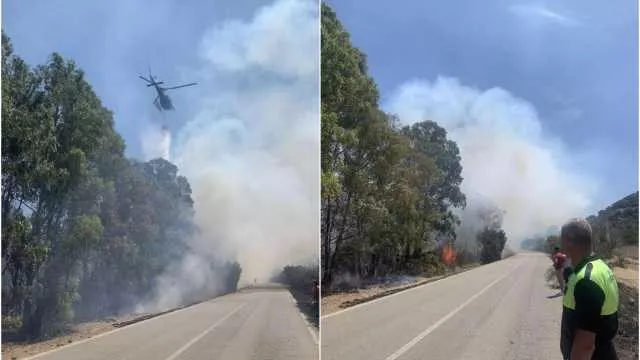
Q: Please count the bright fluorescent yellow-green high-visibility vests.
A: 1